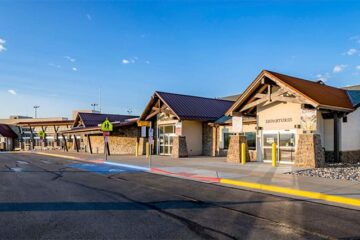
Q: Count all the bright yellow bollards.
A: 4